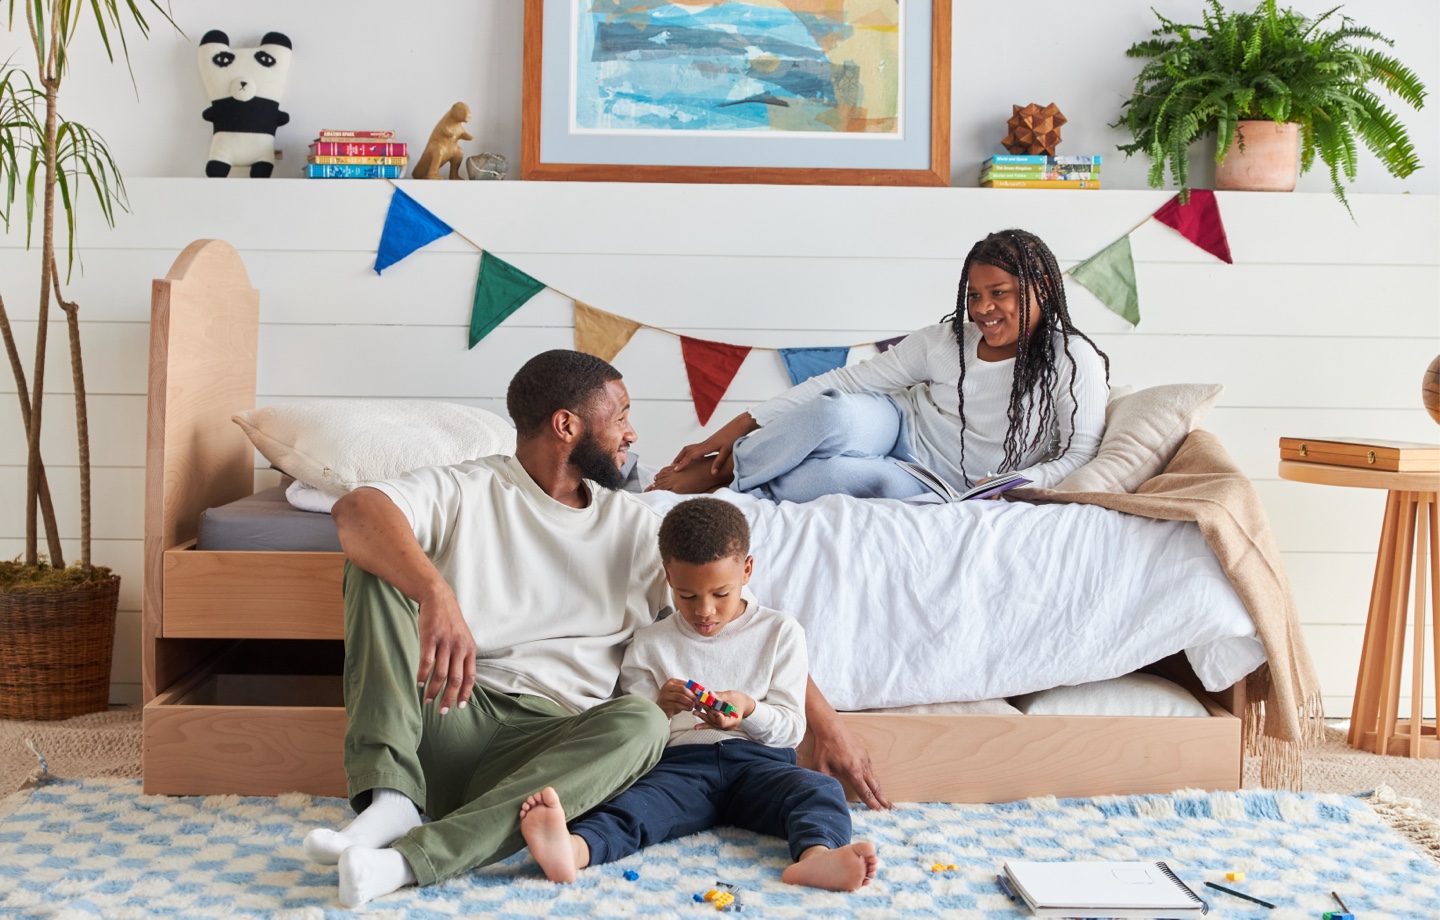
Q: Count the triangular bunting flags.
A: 8